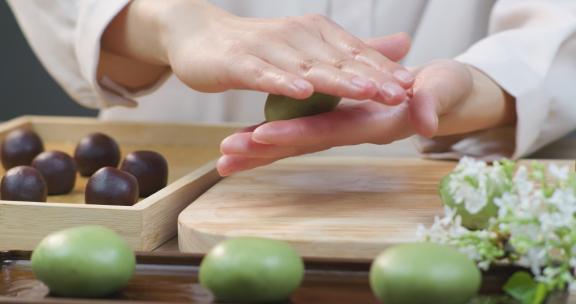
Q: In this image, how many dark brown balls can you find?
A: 6